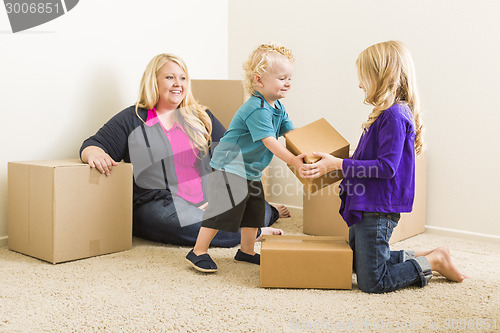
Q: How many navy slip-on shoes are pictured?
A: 2